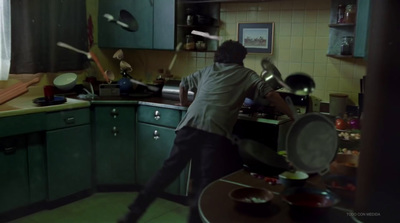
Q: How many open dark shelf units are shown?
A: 2